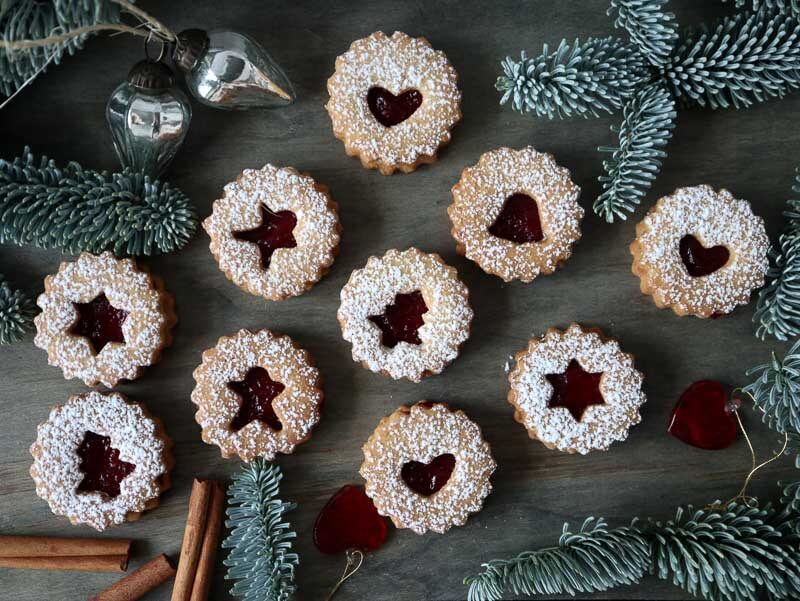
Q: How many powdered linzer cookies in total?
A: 10